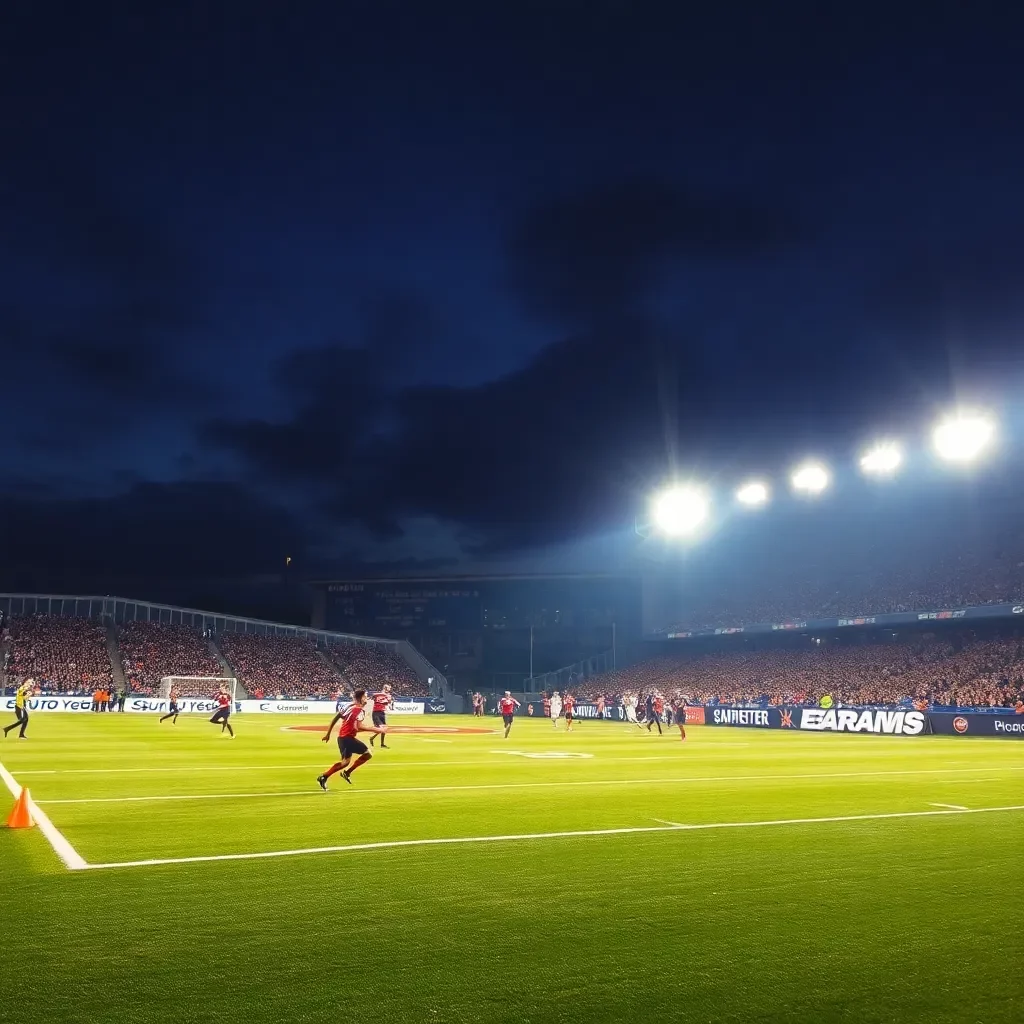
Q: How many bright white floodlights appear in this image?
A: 5